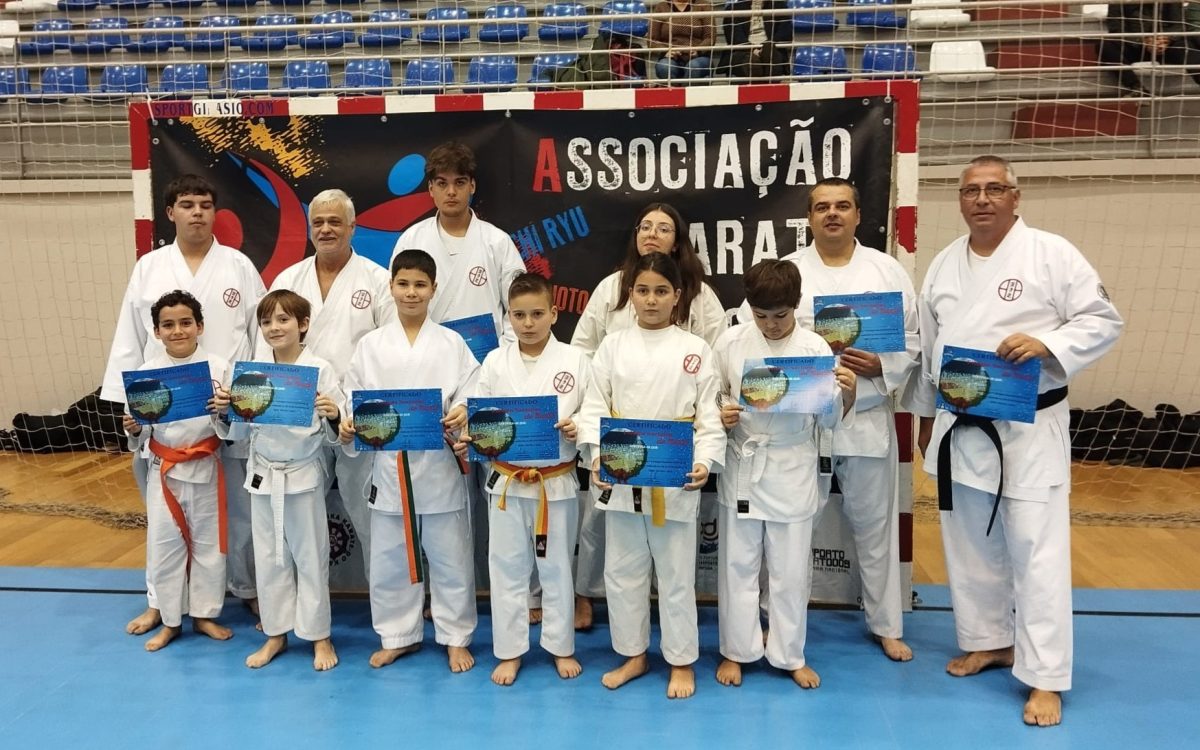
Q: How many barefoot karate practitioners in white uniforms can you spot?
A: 12